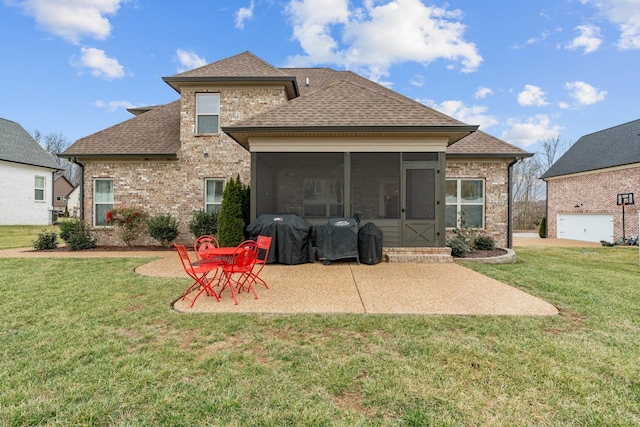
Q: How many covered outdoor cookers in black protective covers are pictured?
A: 3